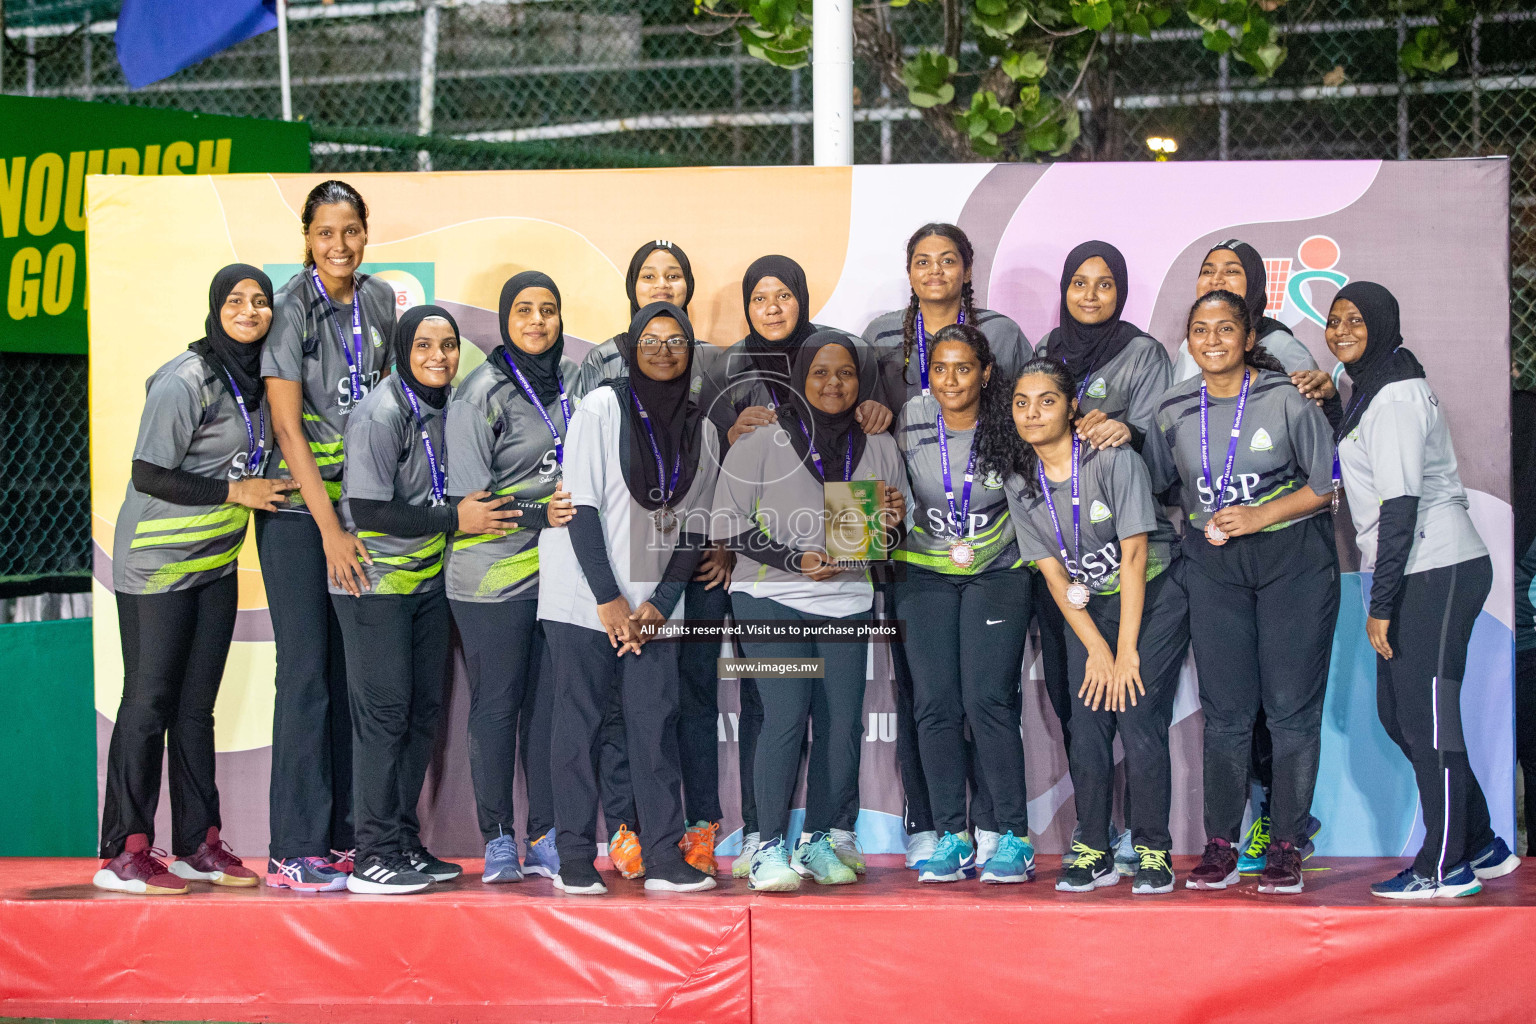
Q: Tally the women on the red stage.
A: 15